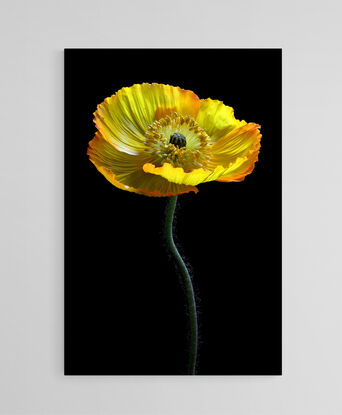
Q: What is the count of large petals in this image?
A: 4